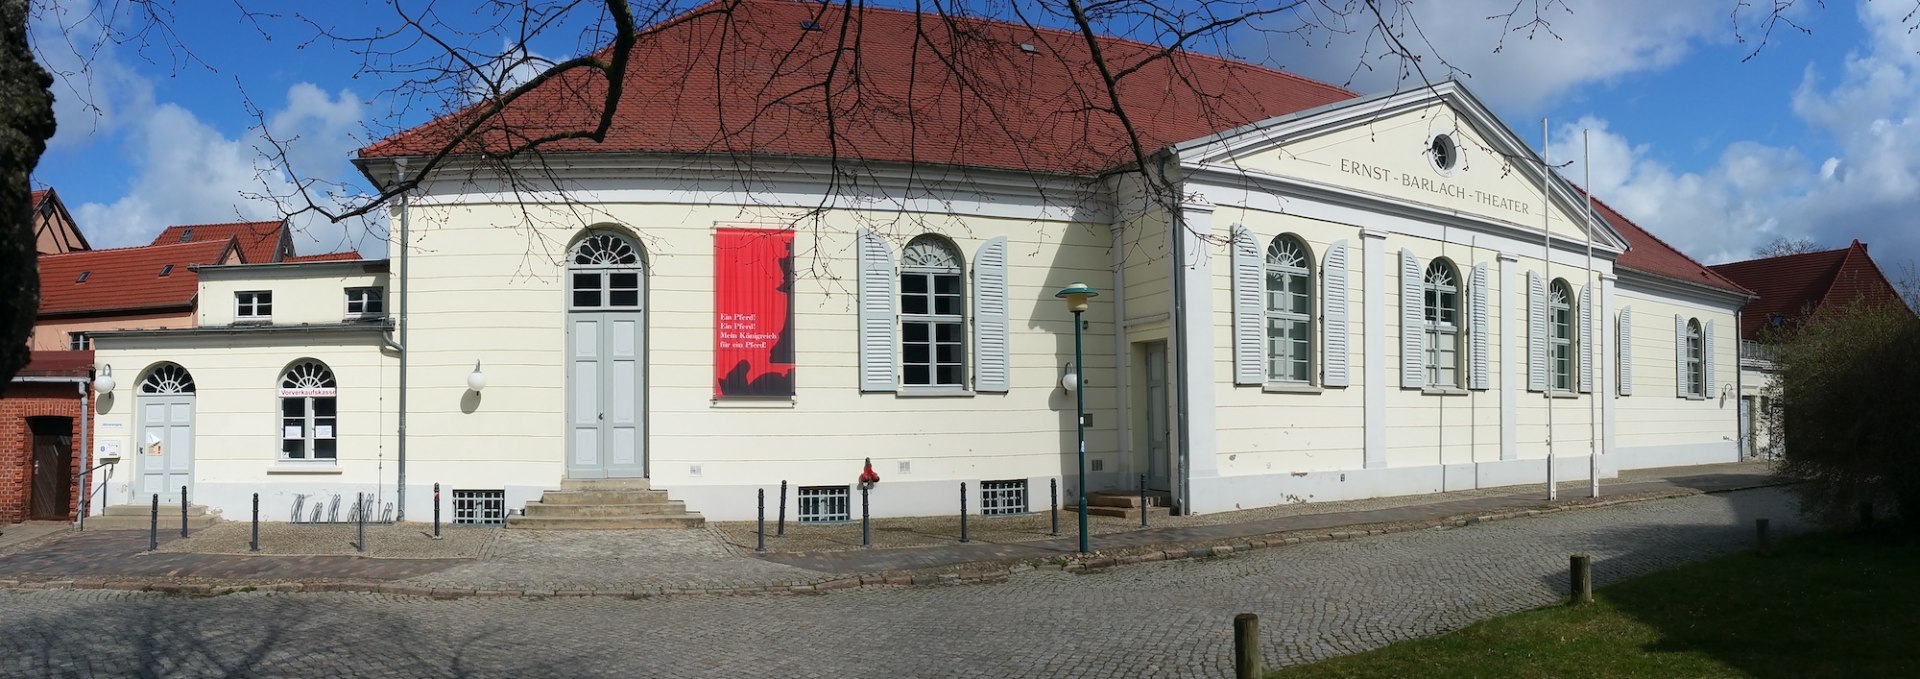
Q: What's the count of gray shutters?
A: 11